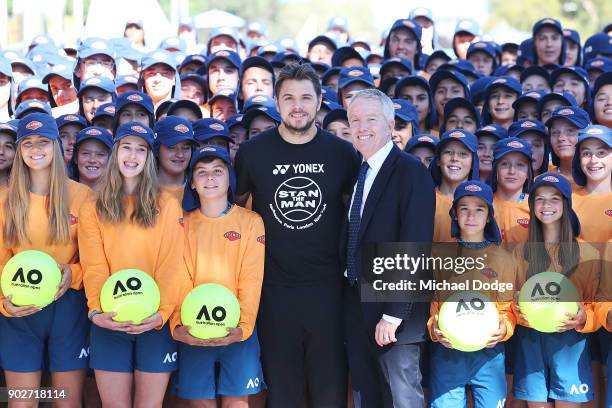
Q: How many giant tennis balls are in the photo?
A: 5